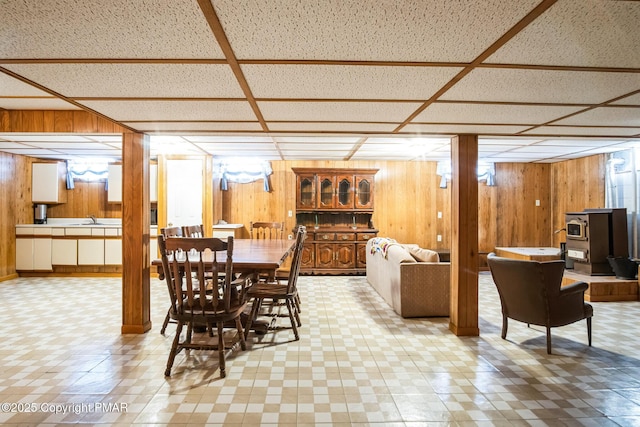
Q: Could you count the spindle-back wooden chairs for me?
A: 6